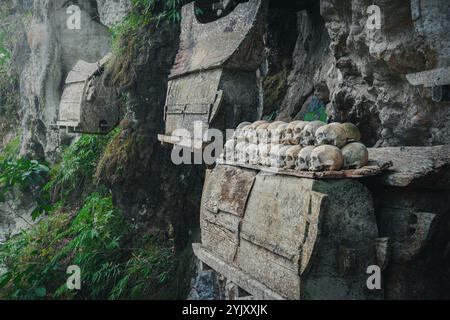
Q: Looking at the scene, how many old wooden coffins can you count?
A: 3